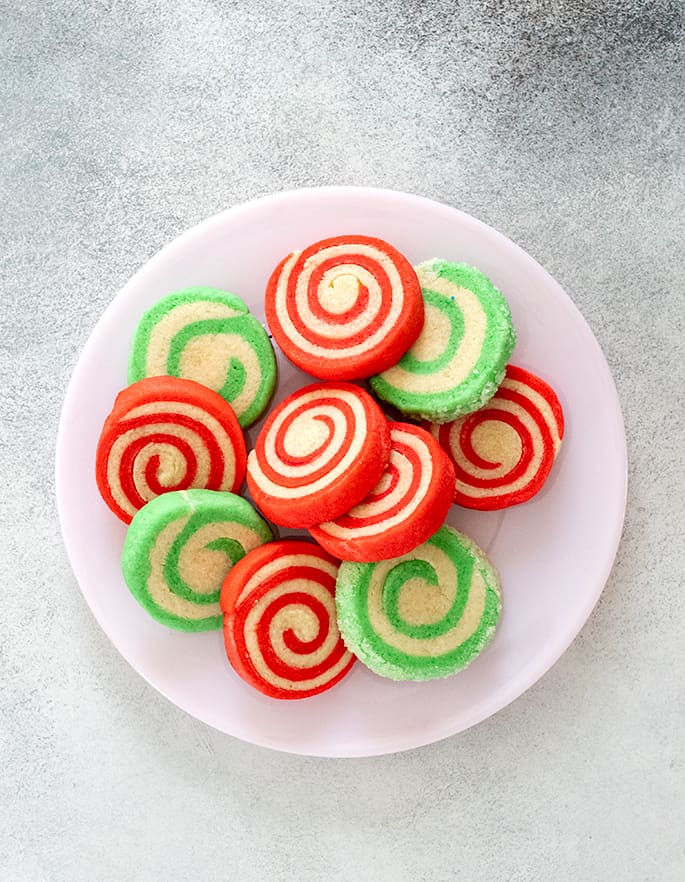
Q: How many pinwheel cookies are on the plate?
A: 10